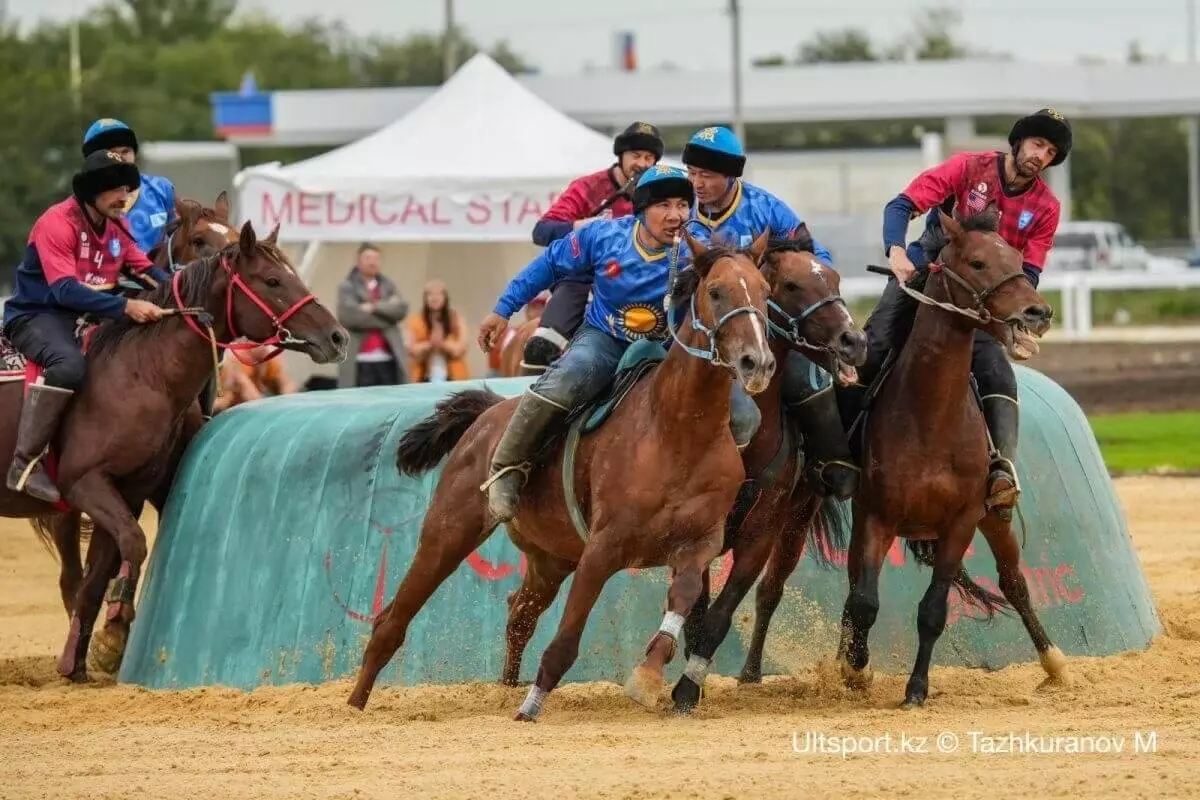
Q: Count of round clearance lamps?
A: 0